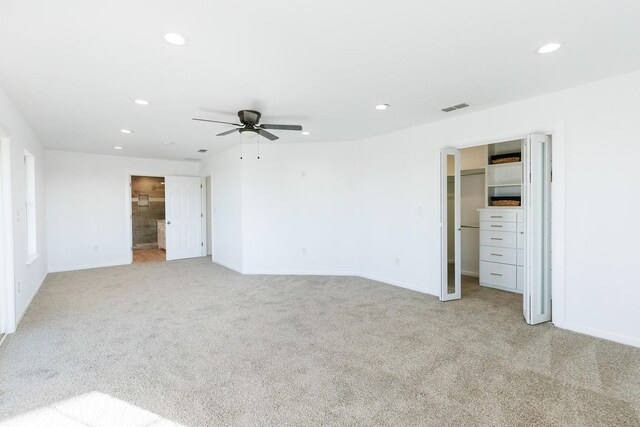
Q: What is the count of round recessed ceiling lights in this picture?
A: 7